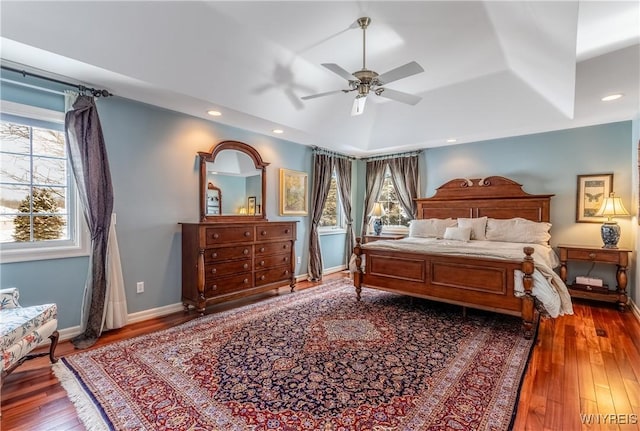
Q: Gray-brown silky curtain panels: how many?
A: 5